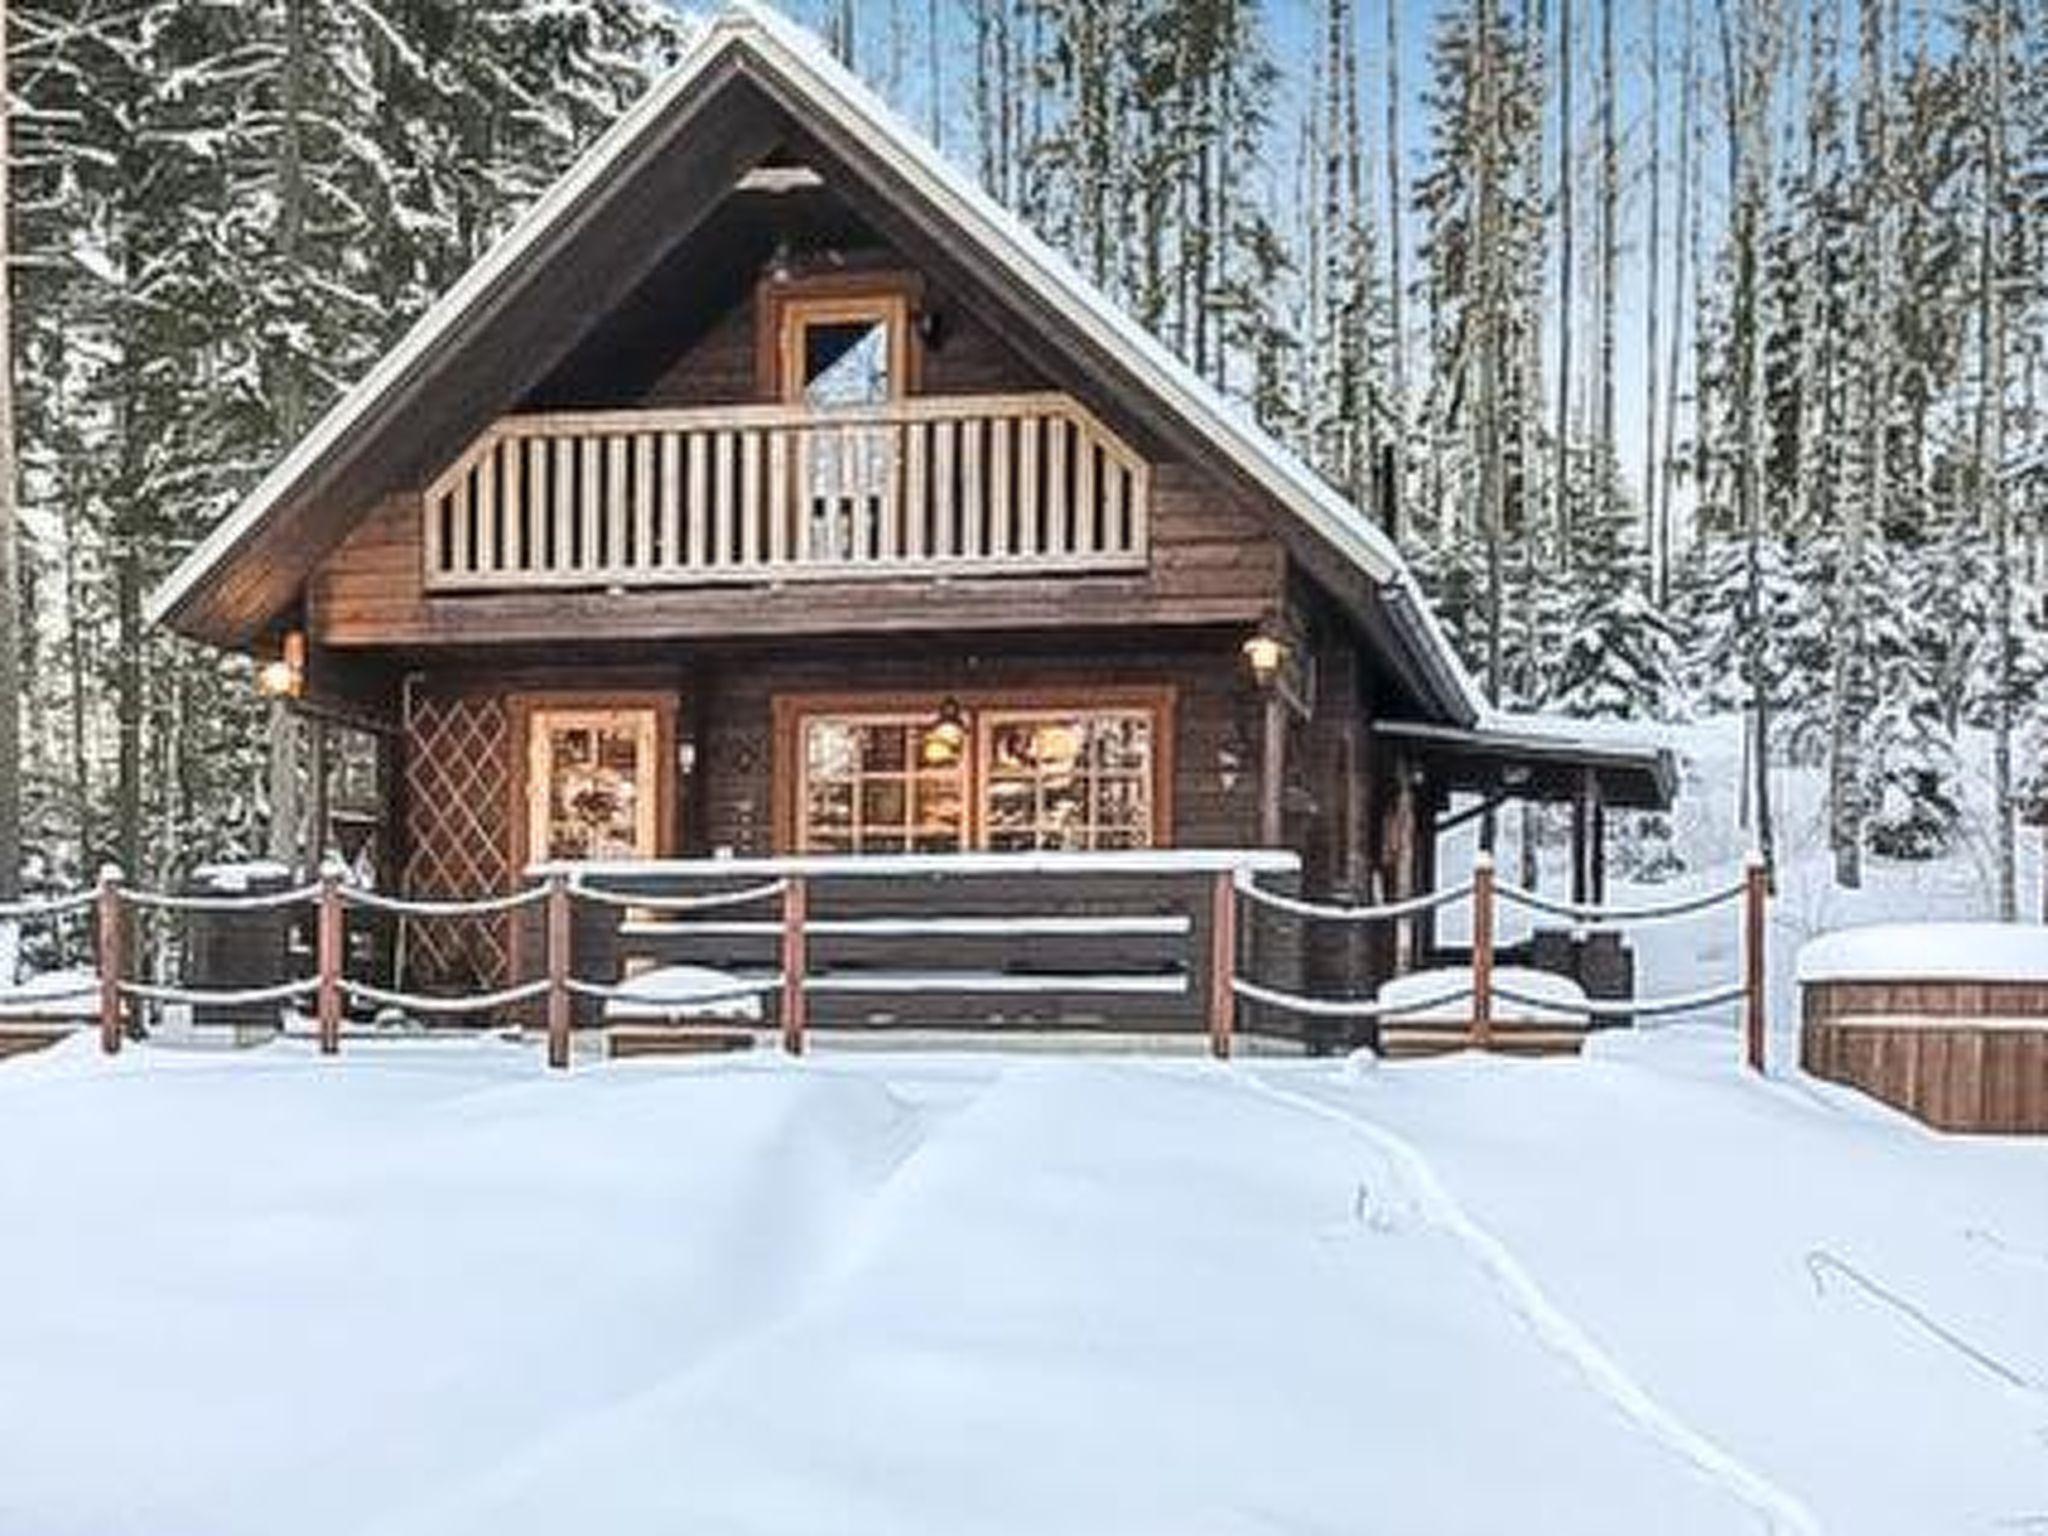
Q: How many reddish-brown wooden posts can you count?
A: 7